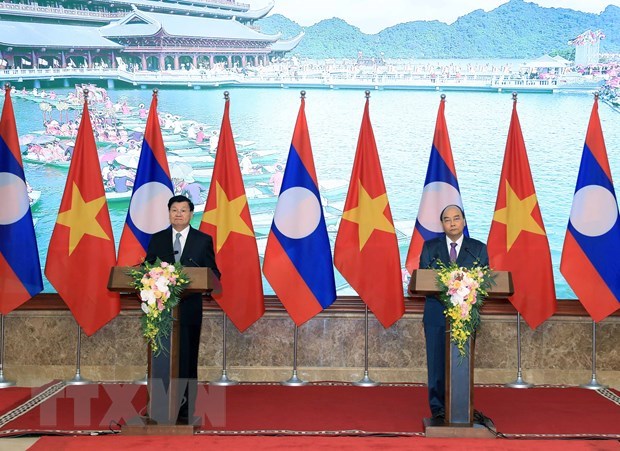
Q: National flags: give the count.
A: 9